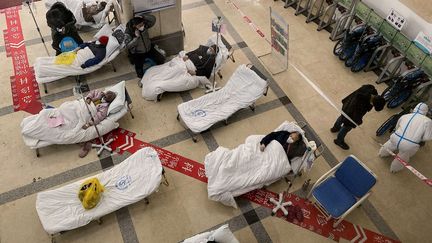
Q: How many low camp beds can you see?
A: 8